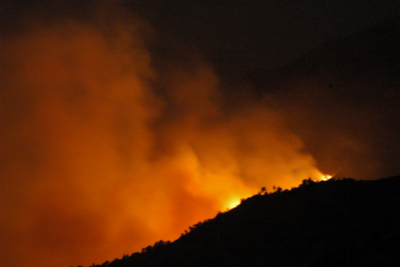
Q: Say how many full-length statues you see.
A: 0